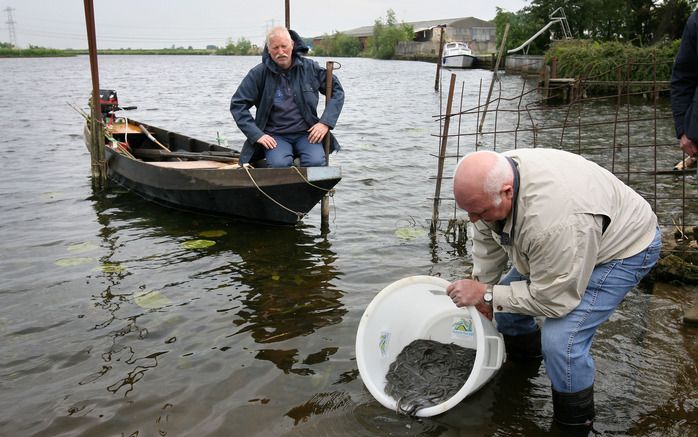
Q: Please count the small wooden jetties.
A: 1